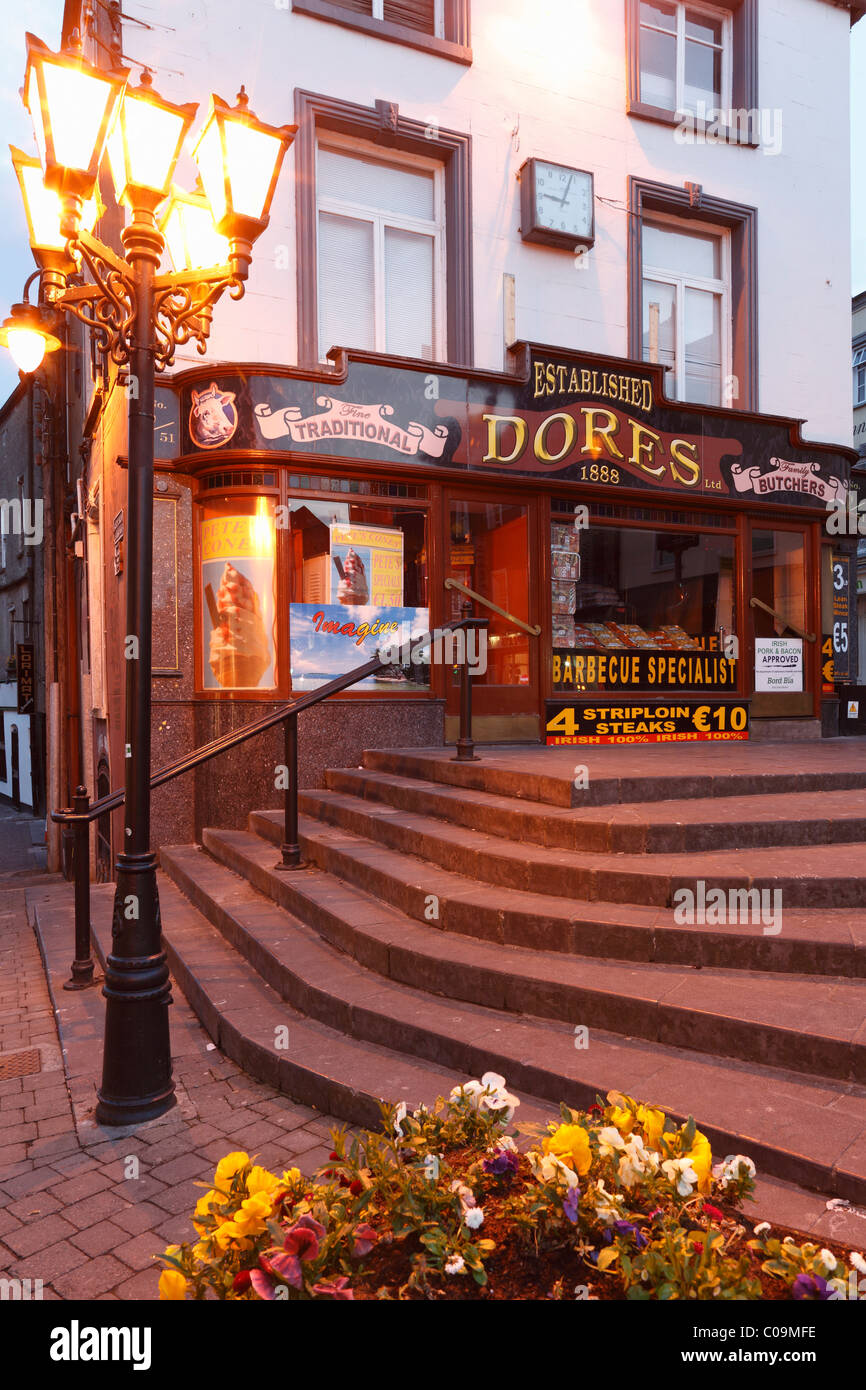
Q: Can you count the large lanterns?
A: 5